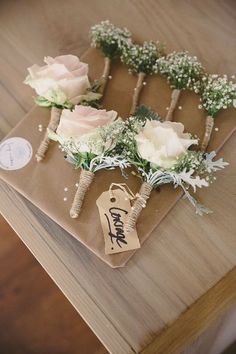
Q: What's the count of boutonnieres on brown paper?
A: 7